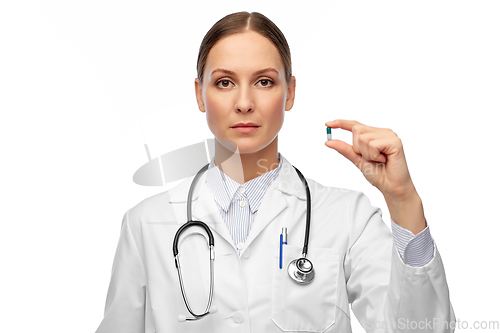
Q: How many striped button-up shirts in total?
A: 1